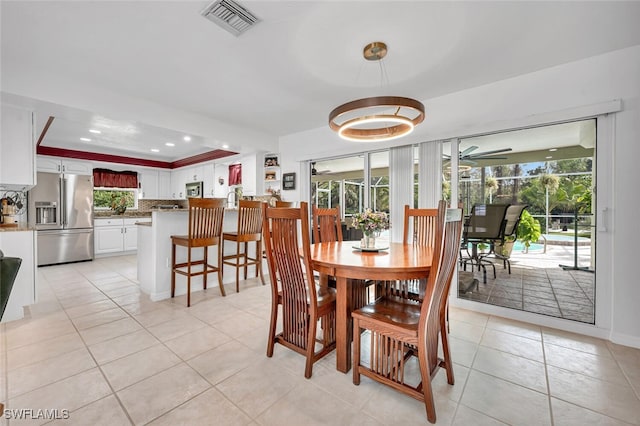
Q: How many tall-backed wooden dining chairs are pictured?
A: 4